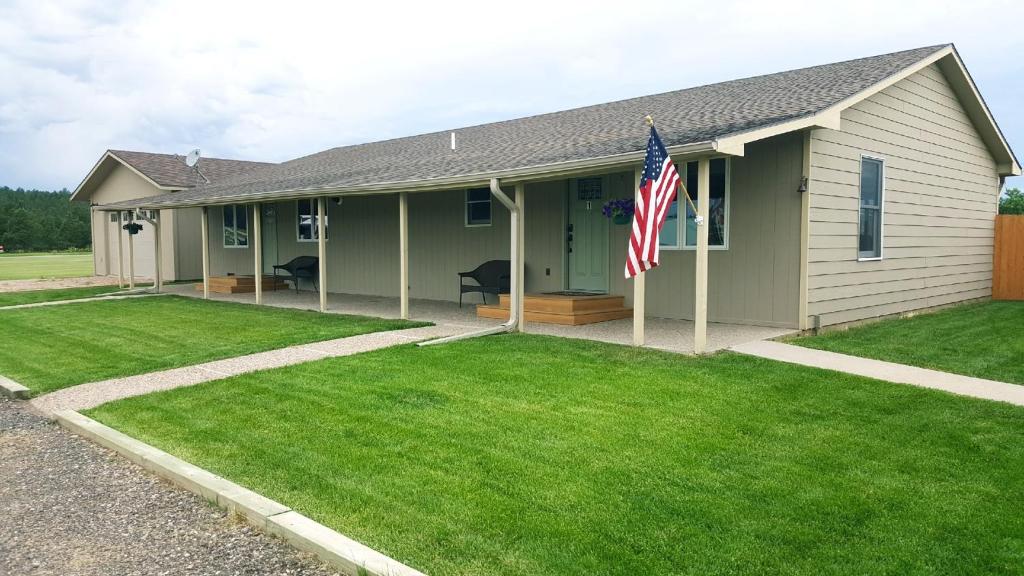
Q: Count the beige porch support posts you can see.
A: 10